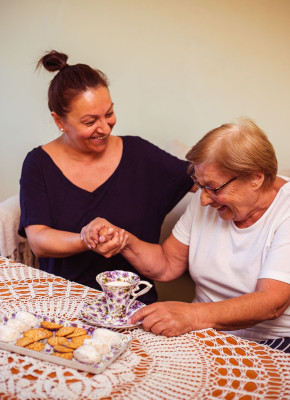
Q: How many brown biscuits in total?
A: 11